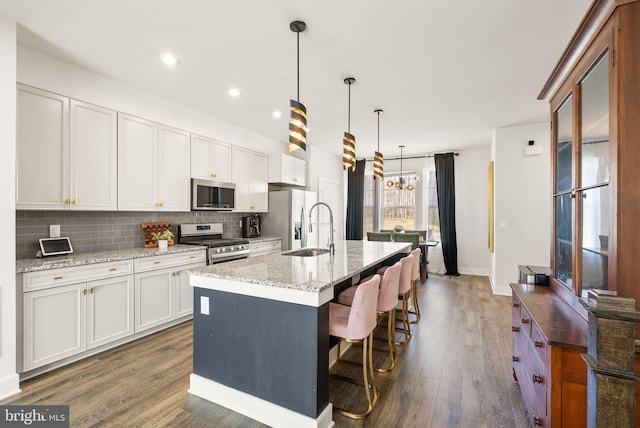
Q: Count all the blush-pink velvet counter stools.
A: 4